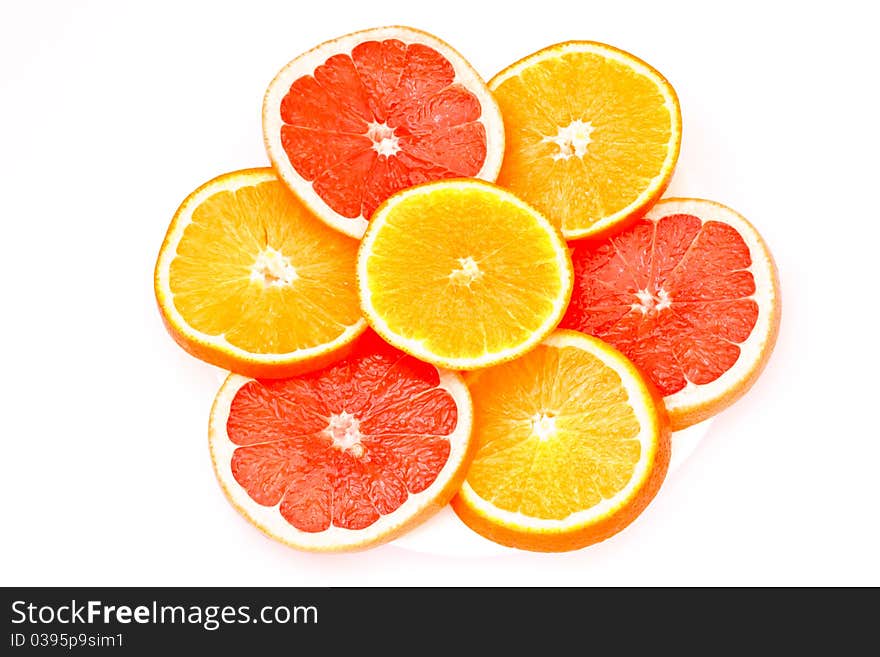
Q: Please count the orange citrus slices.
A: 4